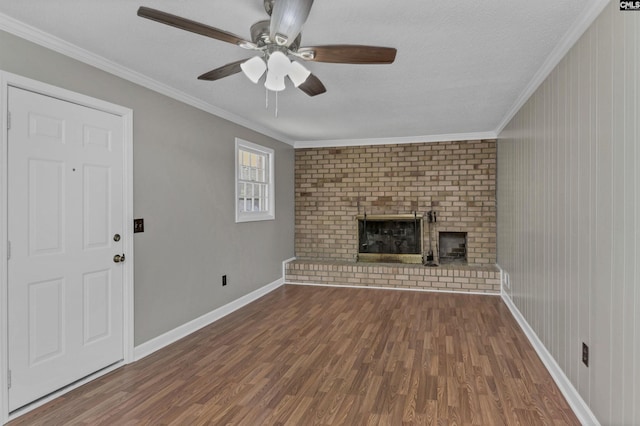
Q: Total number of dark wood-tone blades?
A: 4